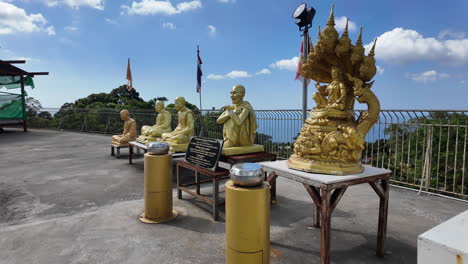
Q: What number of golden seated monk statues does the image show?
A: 4